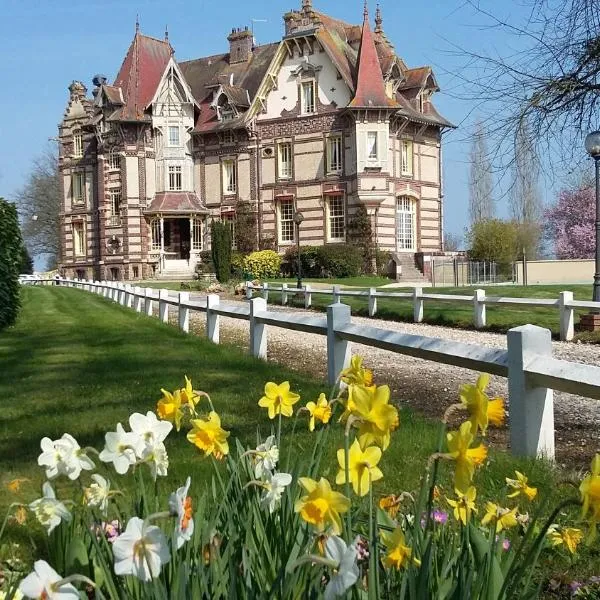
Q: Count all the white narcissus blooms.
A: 13